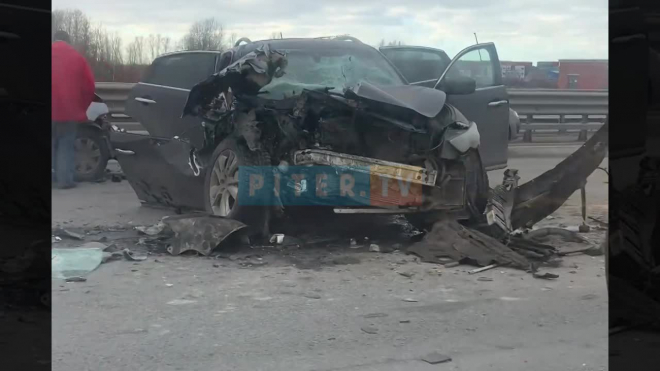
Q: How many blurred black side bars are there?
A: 2